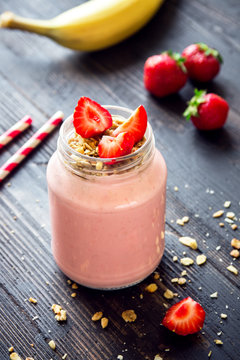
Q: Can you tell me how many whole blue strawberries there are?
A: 0